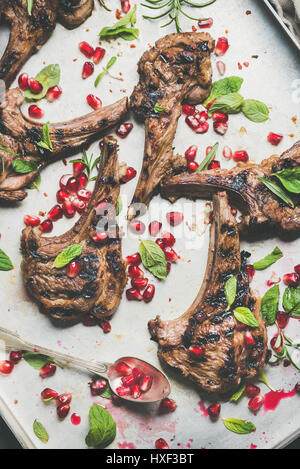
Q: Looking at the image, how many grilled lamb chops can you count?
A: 6